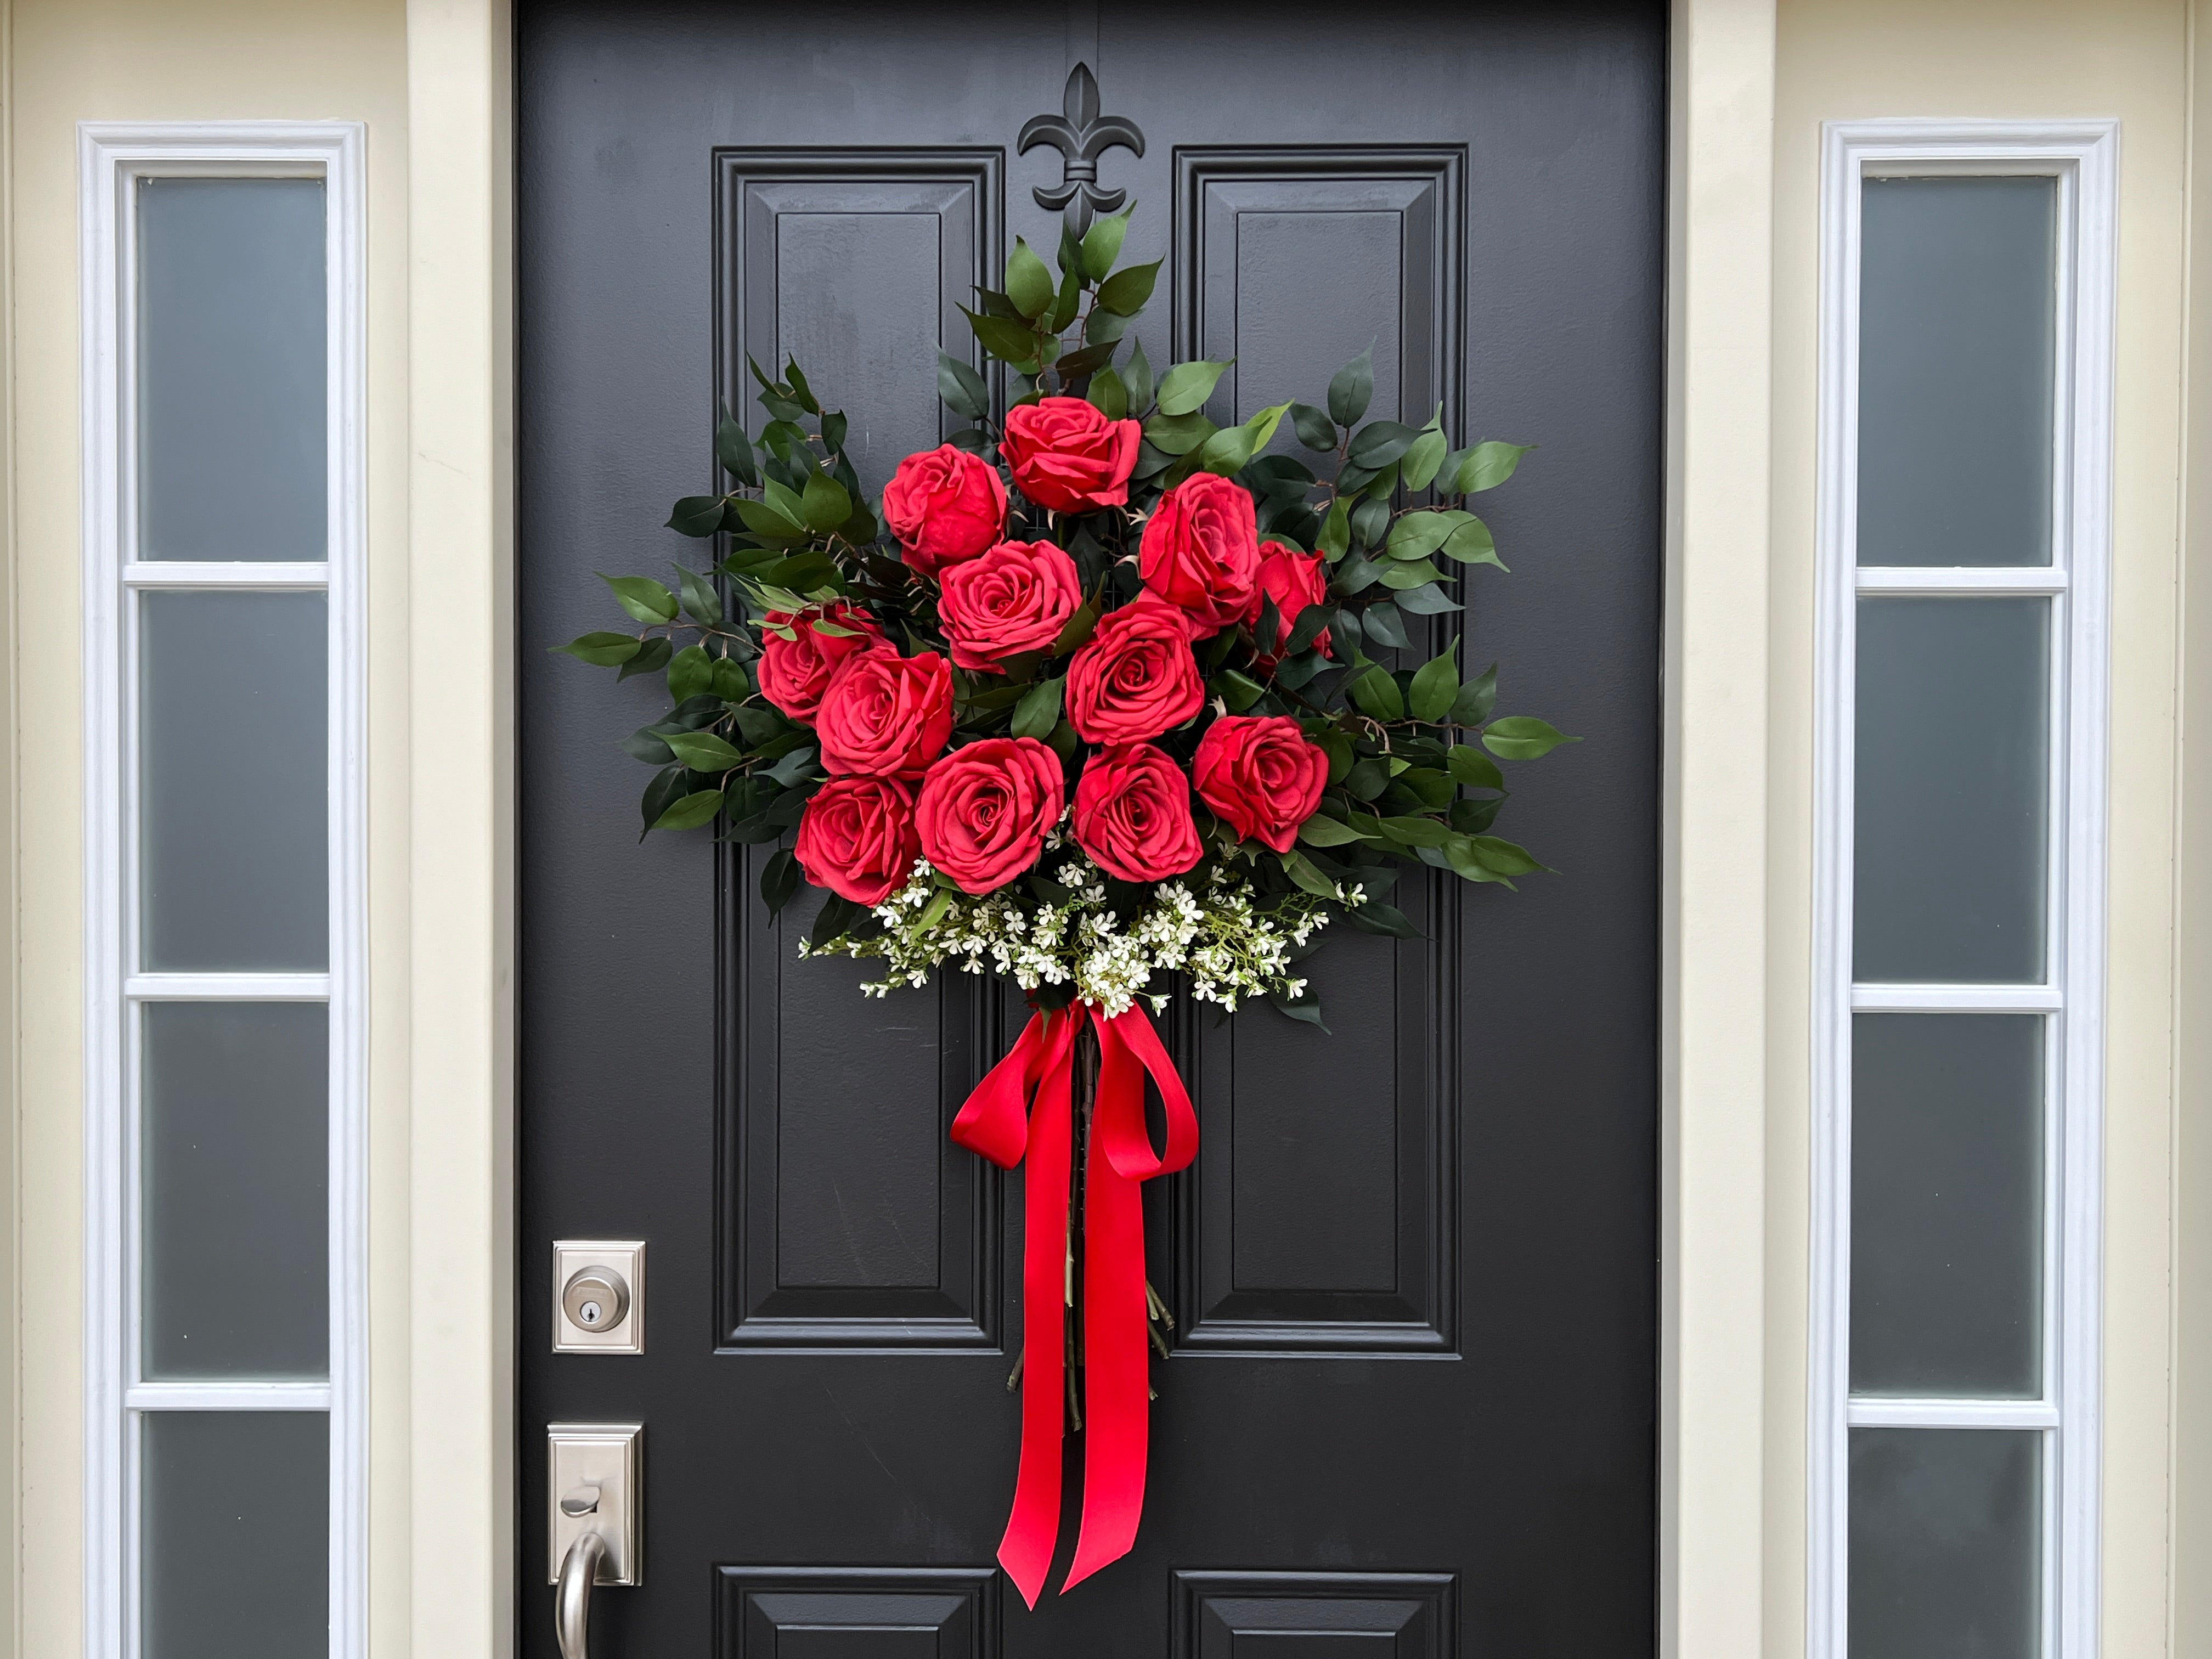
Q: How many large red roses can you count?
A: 12